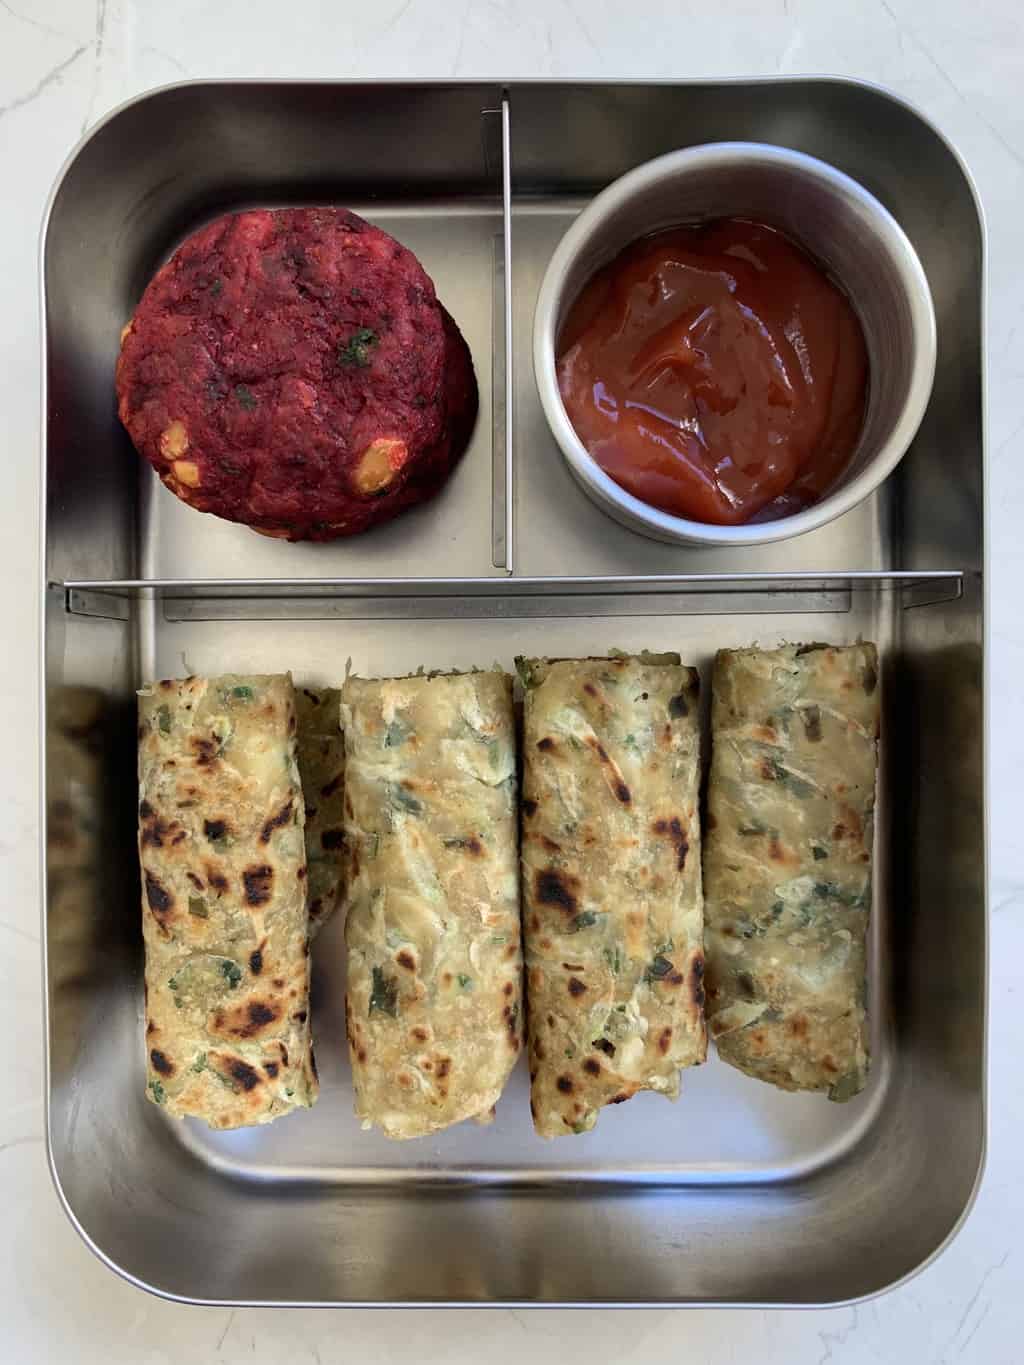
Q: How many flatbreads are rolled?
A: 4